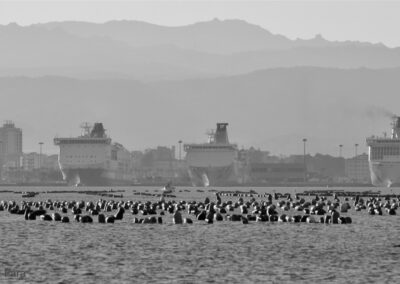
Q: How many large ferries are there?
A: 3